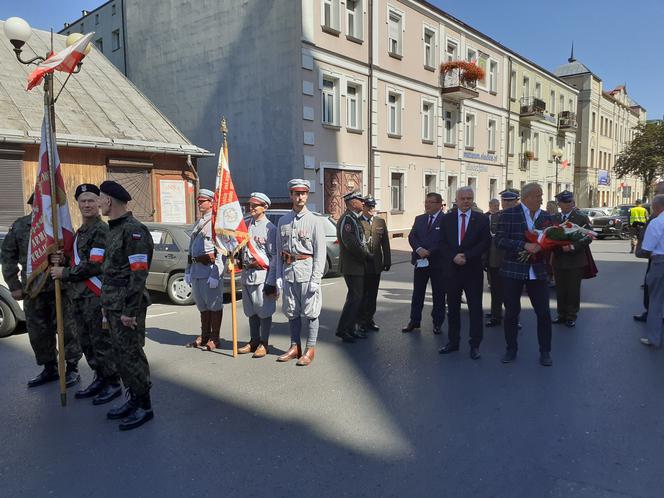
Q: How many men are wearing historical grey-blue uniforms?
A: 3